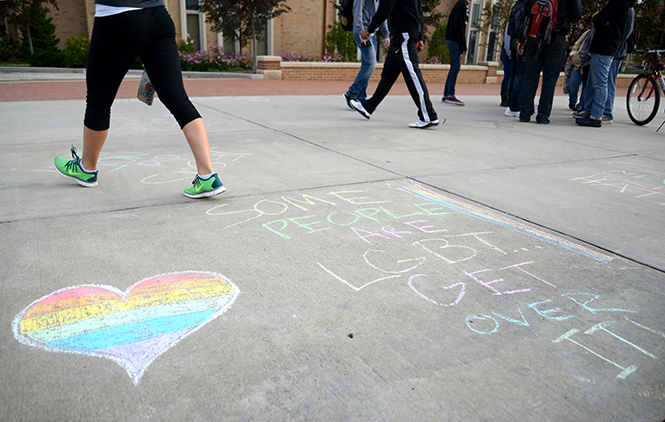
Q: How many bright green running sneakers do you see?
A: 2